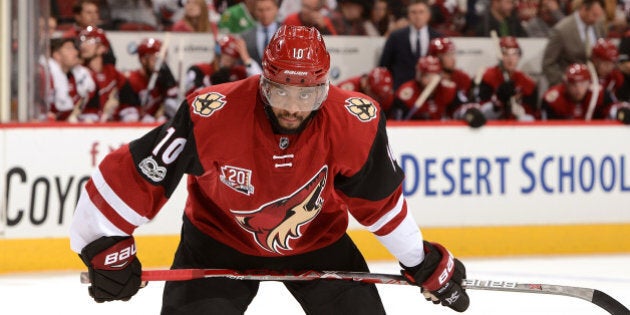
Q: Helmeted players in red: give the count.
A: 10